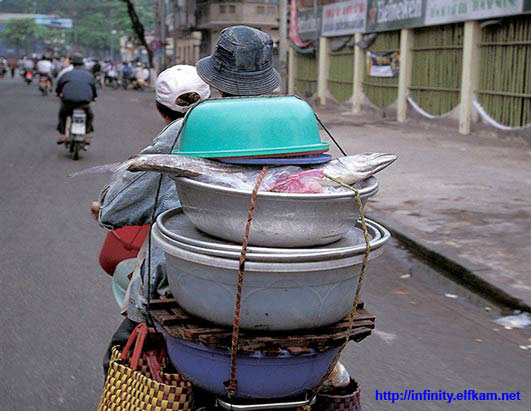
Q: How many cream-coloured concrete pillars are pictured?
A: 5